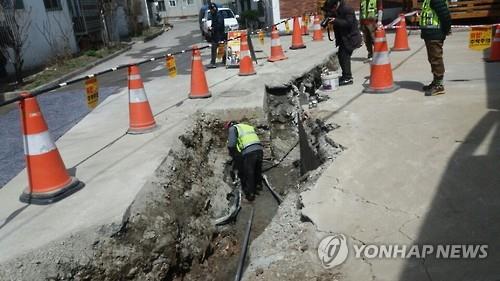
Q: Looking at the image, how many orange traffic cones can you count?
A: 11